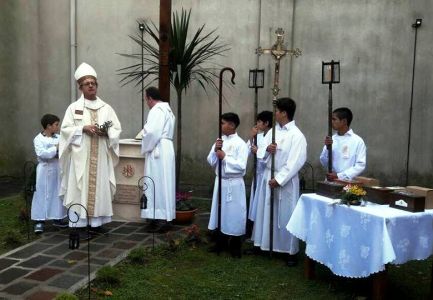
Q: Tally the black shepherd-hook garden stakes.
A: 4